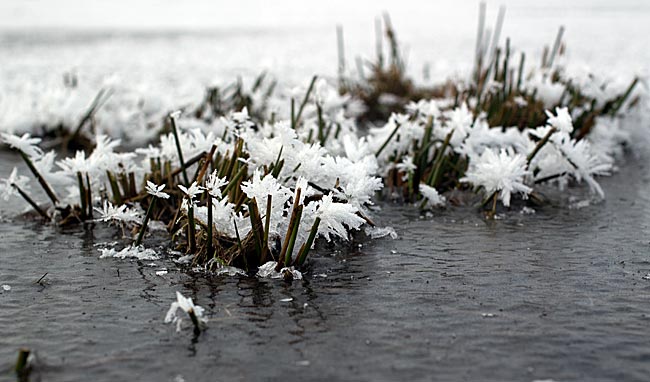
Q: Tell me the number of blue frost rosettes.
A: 0